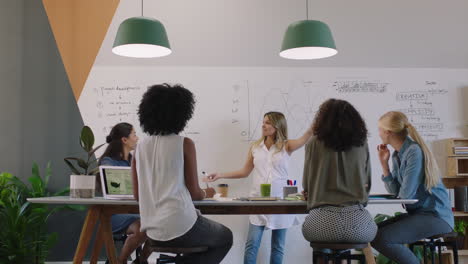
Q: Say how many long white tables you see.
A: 1